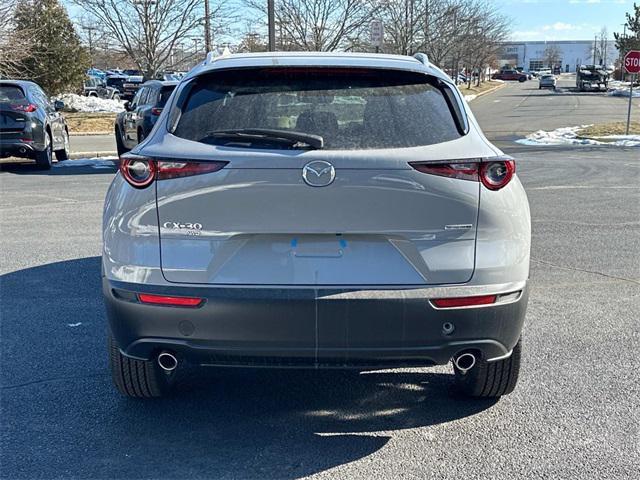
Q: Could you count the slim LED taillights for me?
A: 2